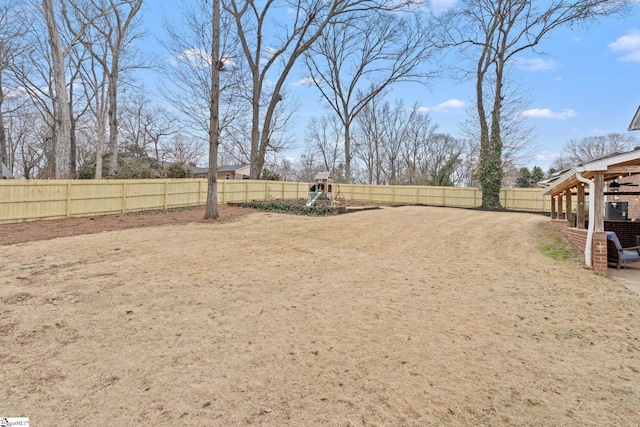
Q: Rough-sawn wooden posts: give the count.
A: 5